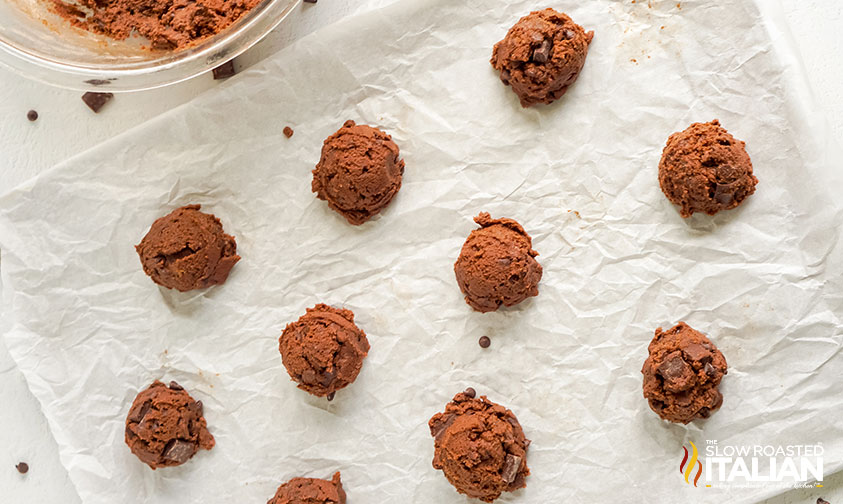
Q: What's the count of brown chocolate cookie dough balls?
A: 10